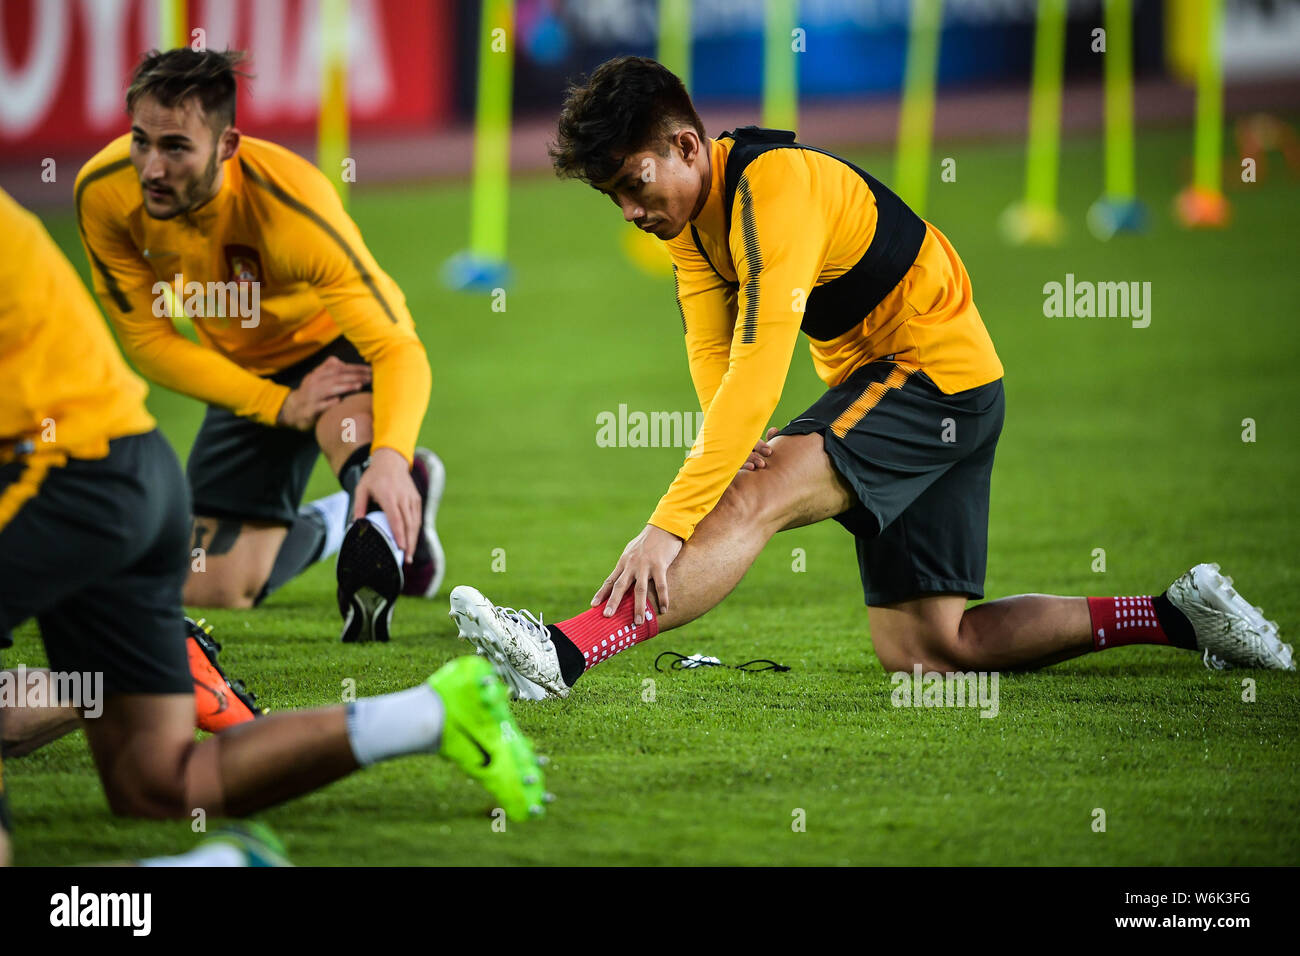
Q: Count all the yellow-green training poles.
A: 9